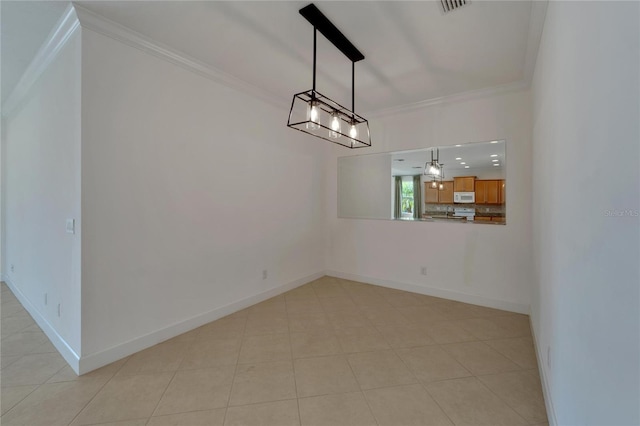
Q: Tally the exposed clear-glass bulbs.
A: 3